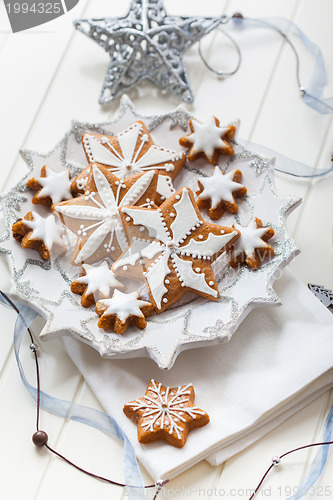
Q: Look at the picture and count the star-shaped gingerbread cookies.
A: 11